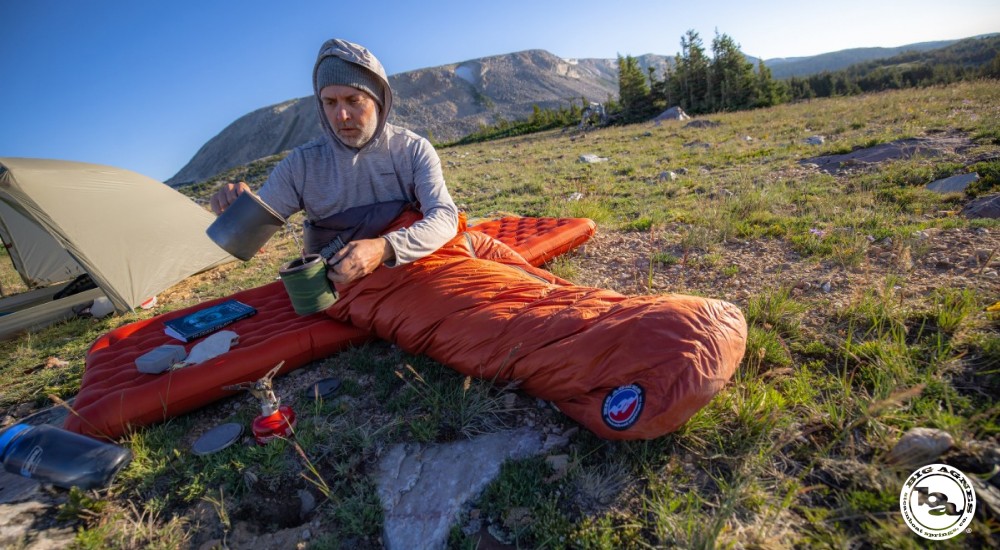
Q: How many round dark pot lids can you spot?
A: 2